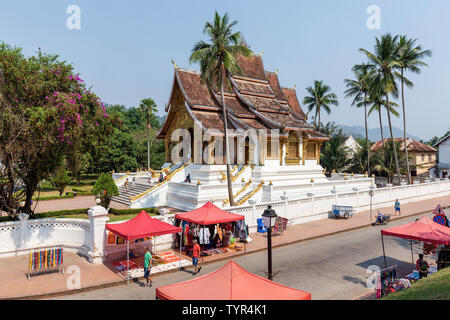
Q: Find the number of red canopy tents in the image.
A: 4